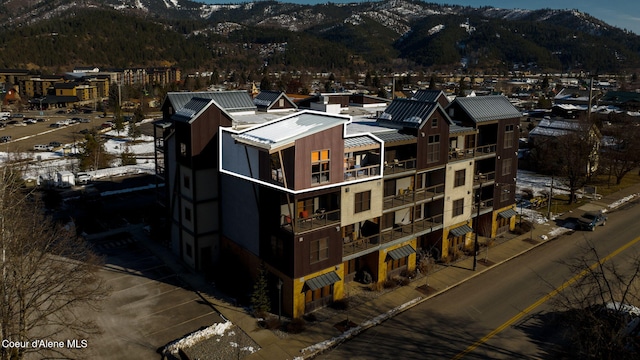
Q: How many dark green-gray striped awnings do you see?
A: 4